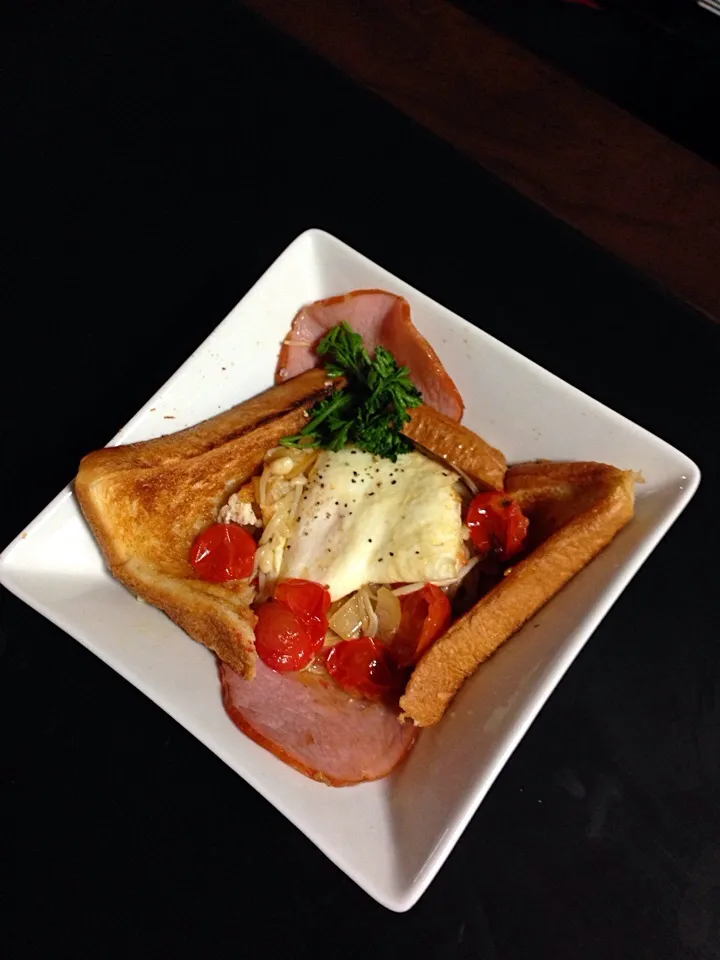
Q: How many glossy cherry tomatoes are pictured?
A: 6